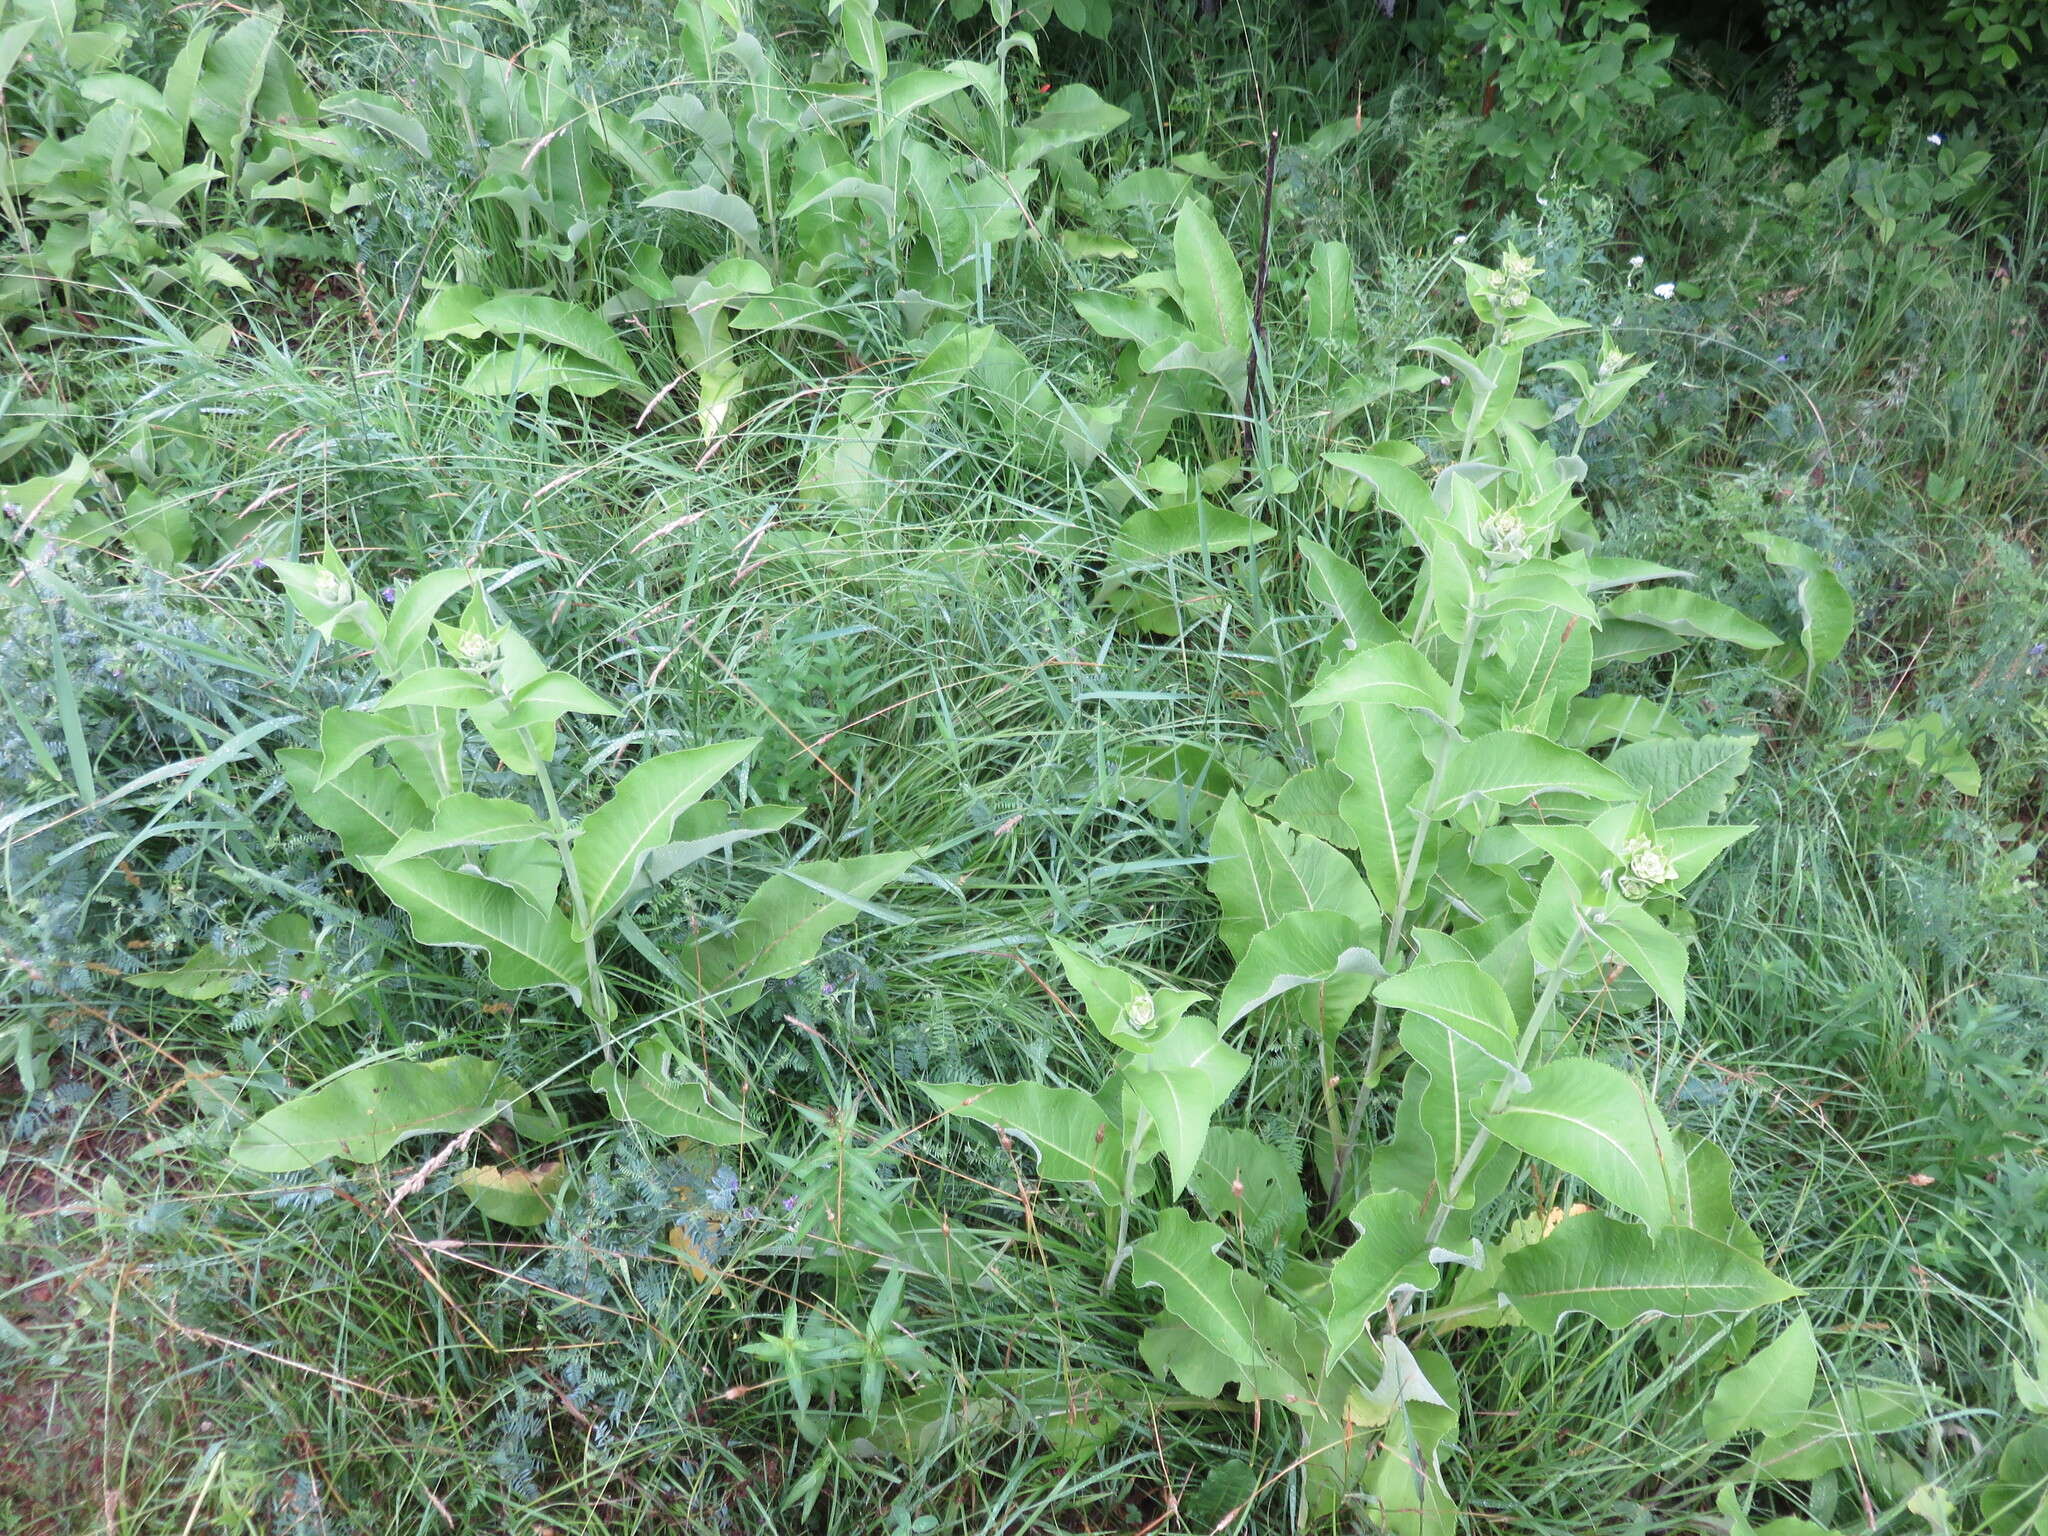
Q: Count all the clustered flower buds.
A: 7